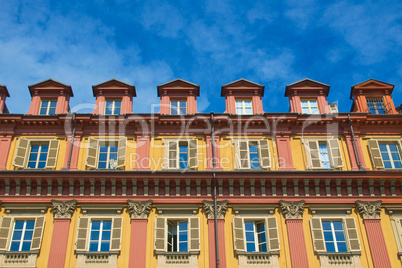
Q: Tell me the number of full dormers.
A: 6